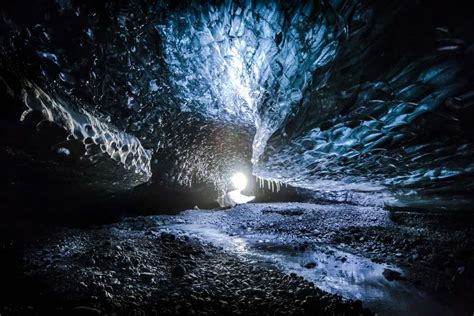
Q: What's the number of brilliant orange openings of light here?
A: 0